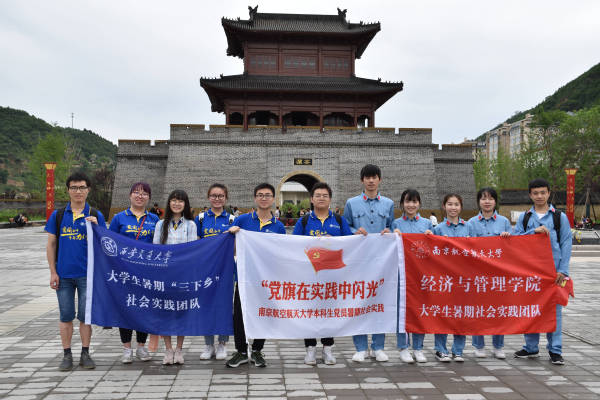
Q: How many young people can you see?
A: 11